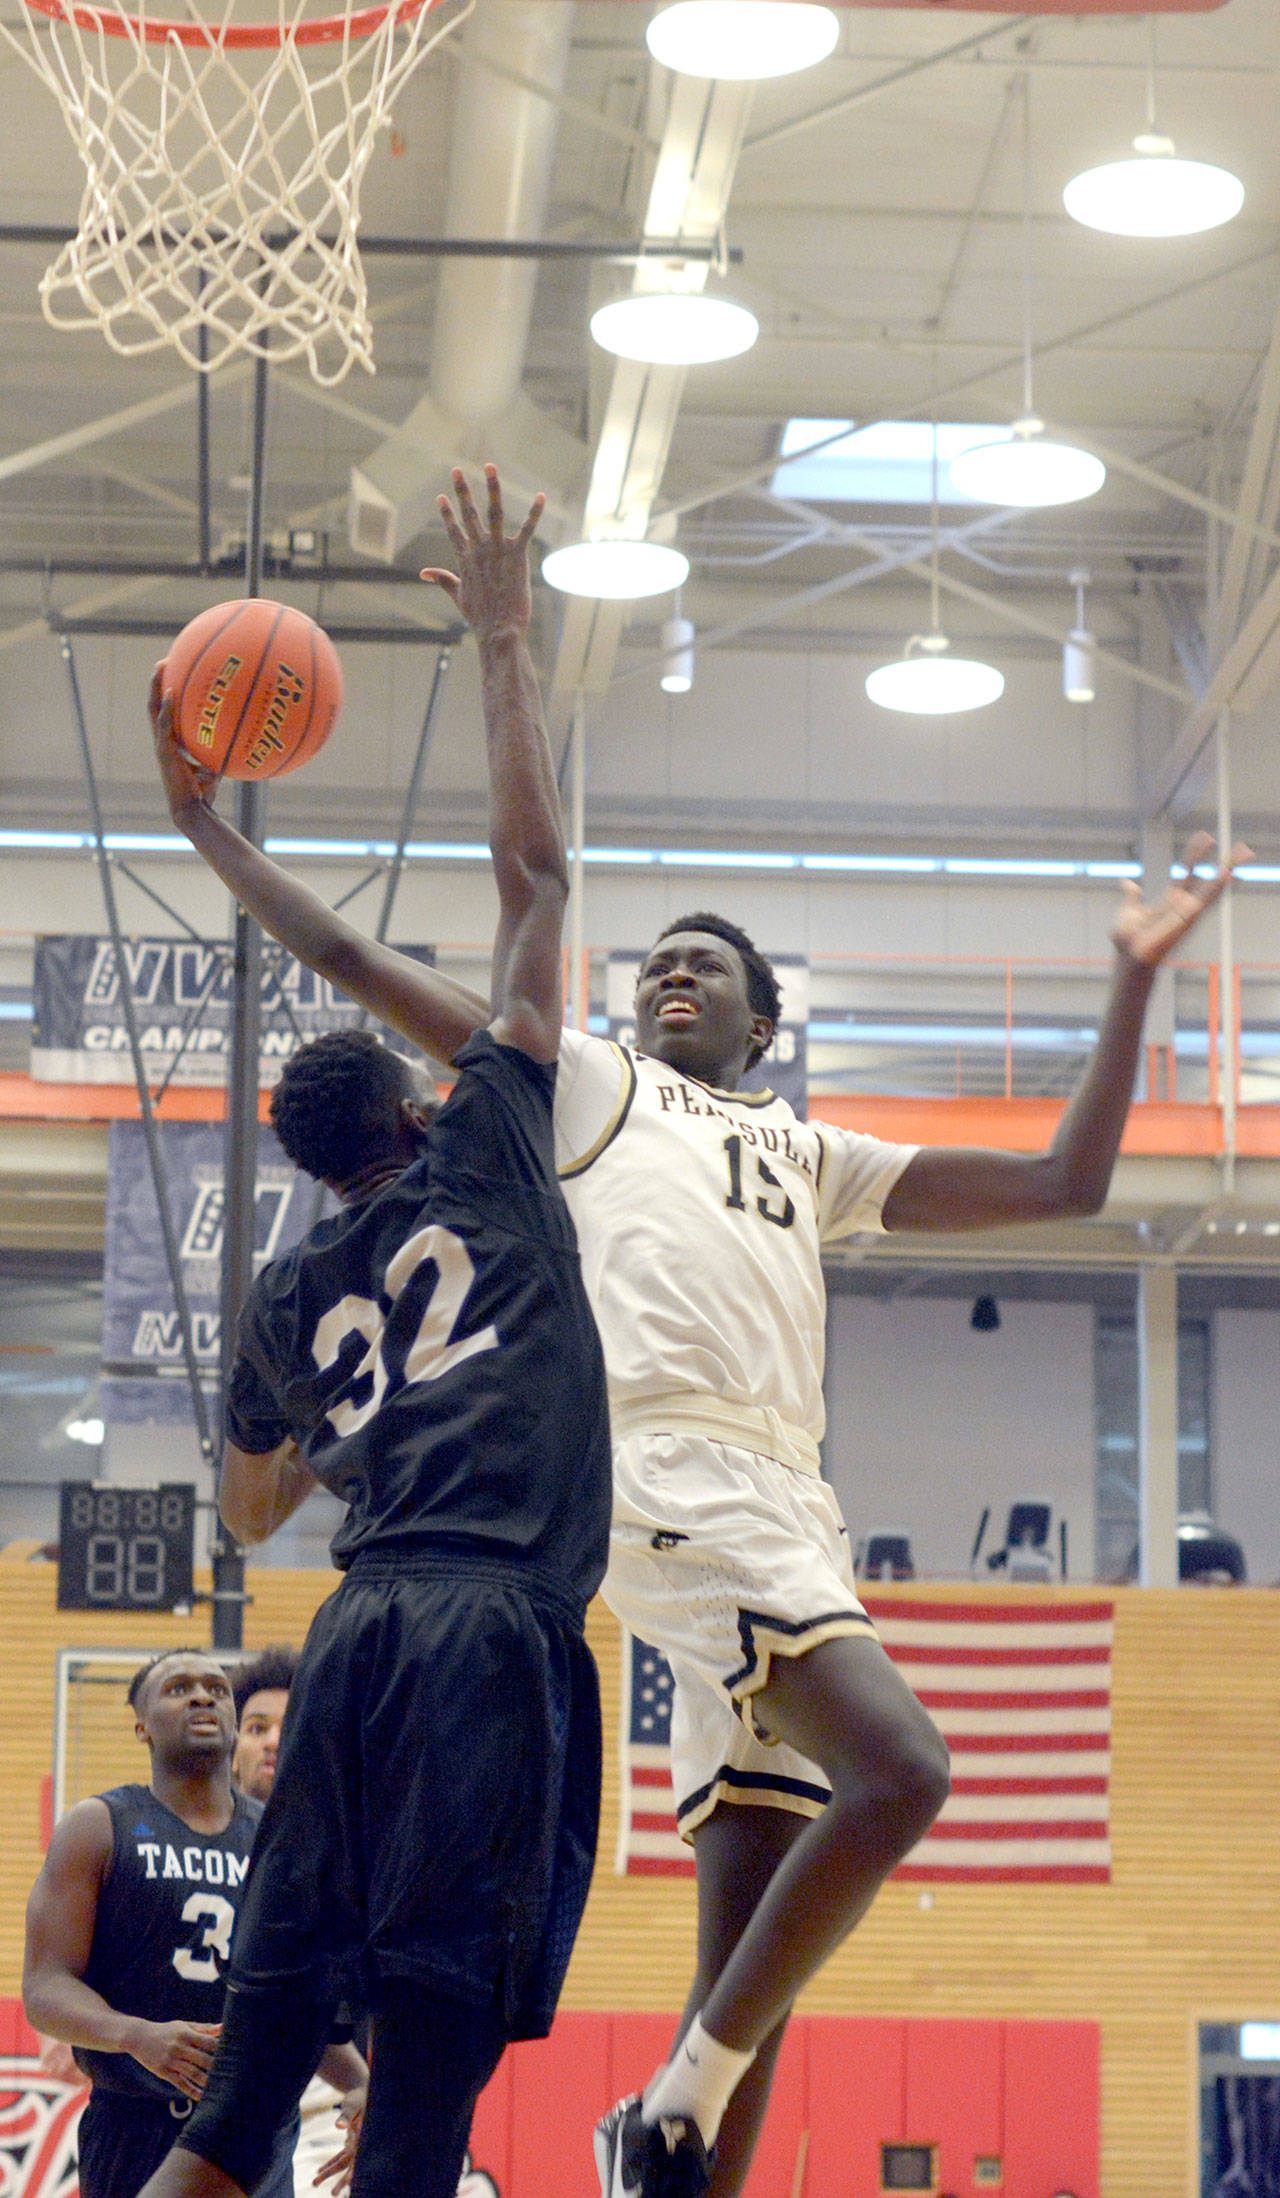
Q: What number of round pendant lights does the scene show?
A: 6